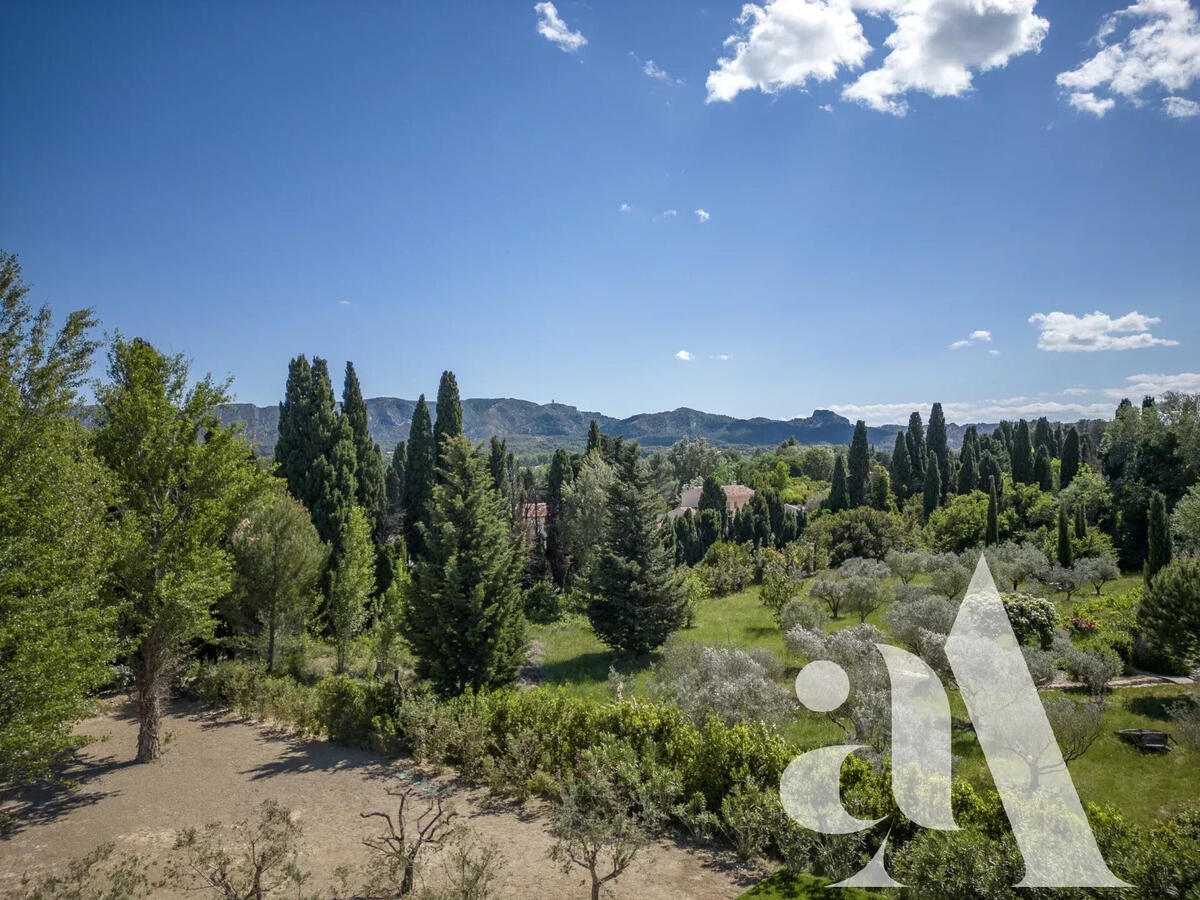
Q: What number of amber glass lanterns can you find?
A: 0